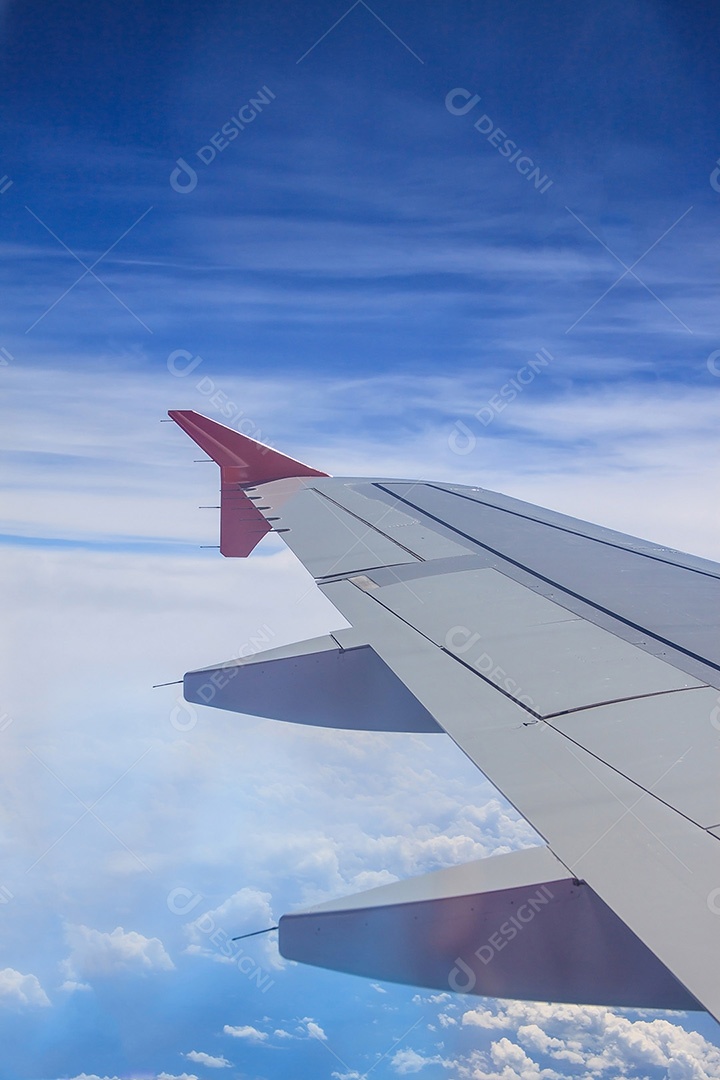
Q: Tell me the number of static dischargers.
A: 11